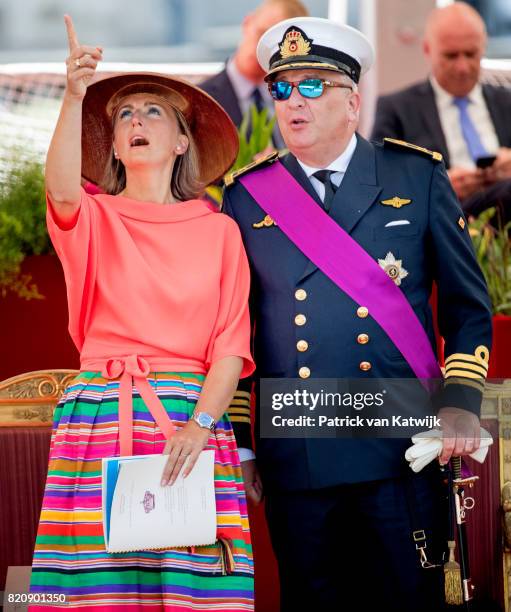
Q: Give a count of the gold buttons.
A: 7